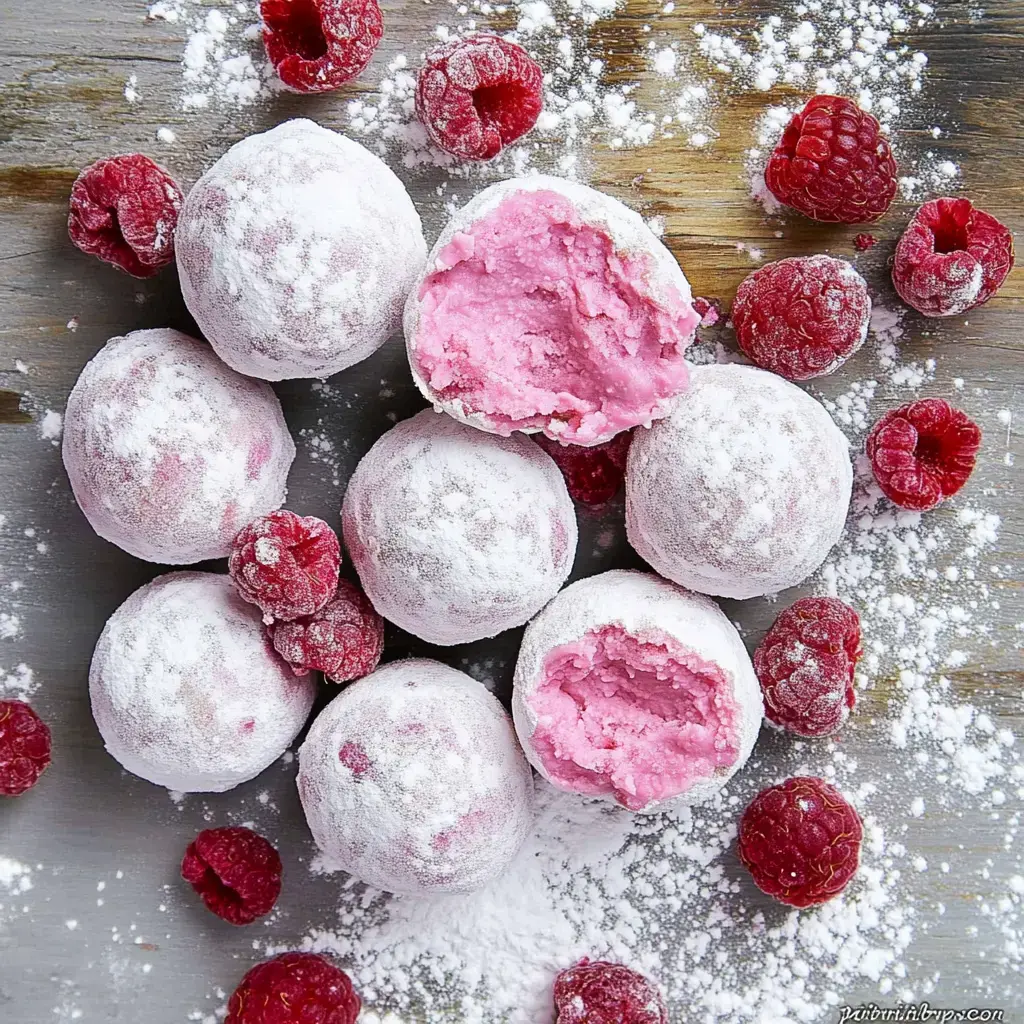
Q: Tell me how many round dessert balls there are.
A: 8